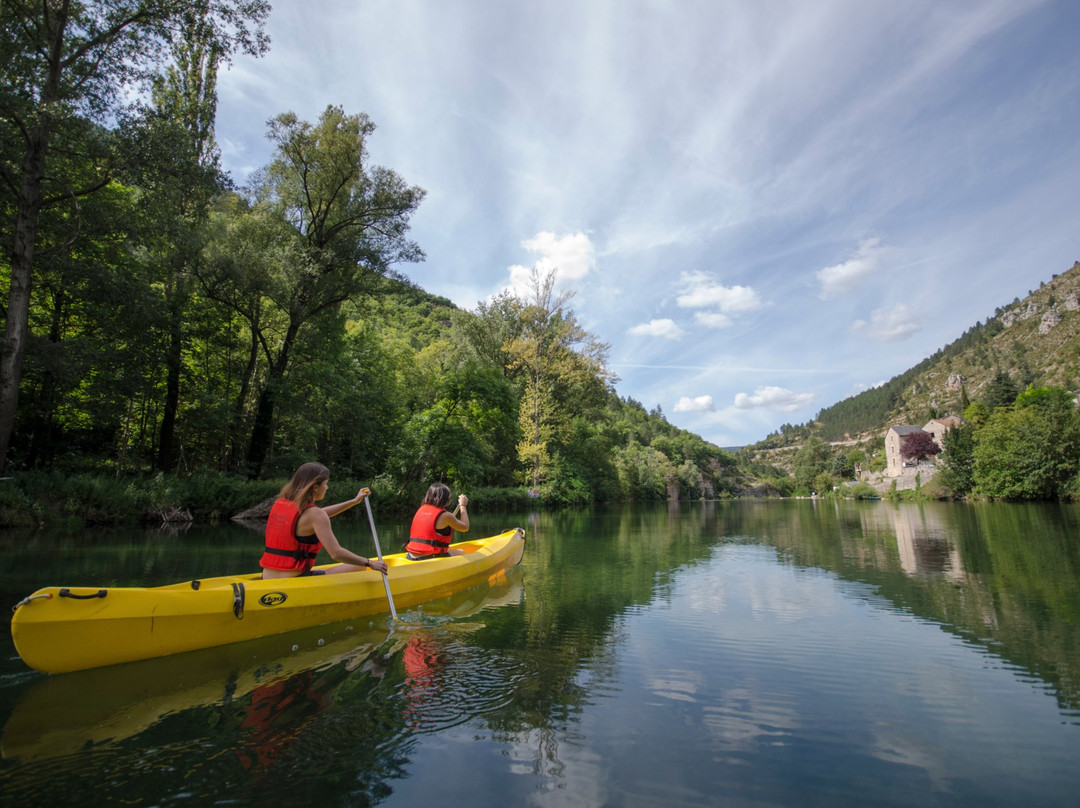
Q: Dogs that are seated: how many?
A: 0